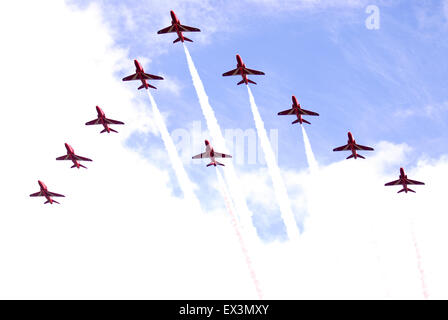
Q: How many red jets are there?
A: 10